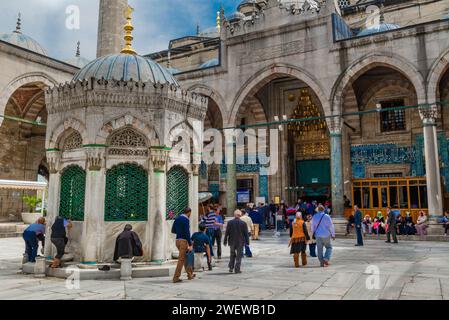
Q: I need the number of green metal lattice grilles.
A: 3